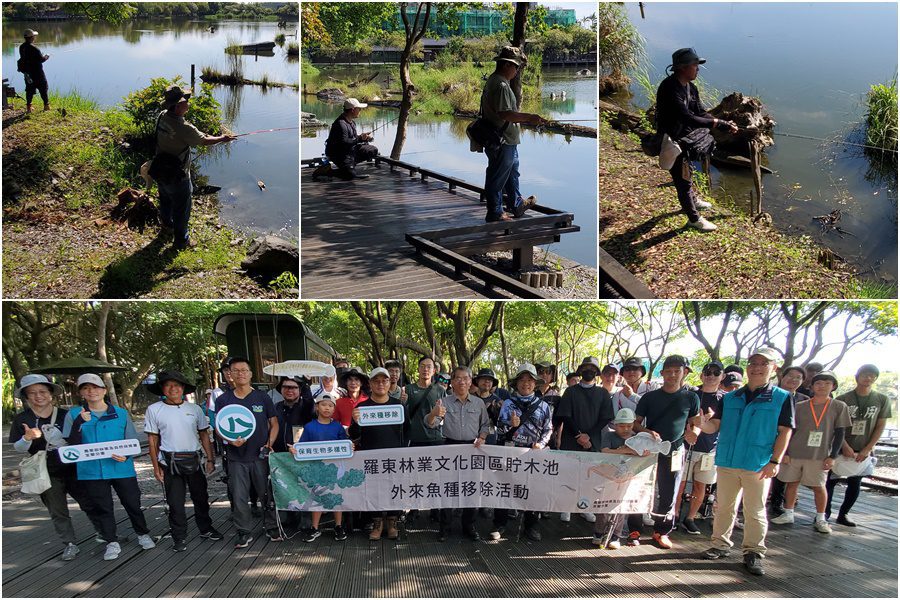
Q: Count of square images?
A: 3